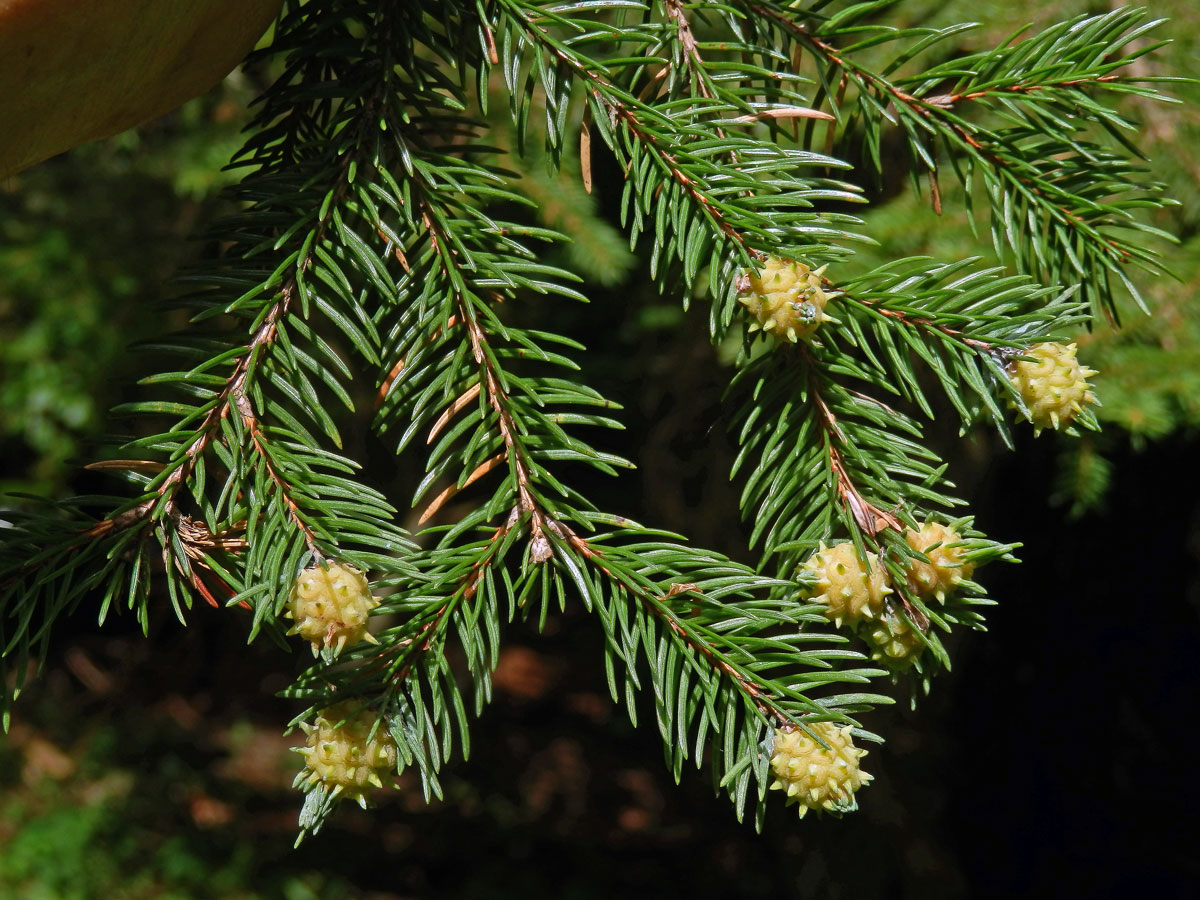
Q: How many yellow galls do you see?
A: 8